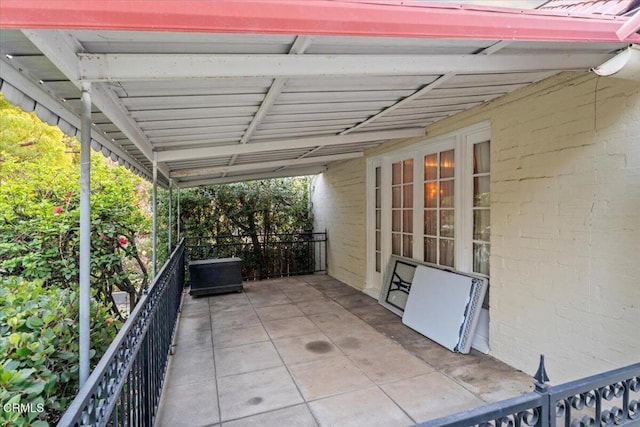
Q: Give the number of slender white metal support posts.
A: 4